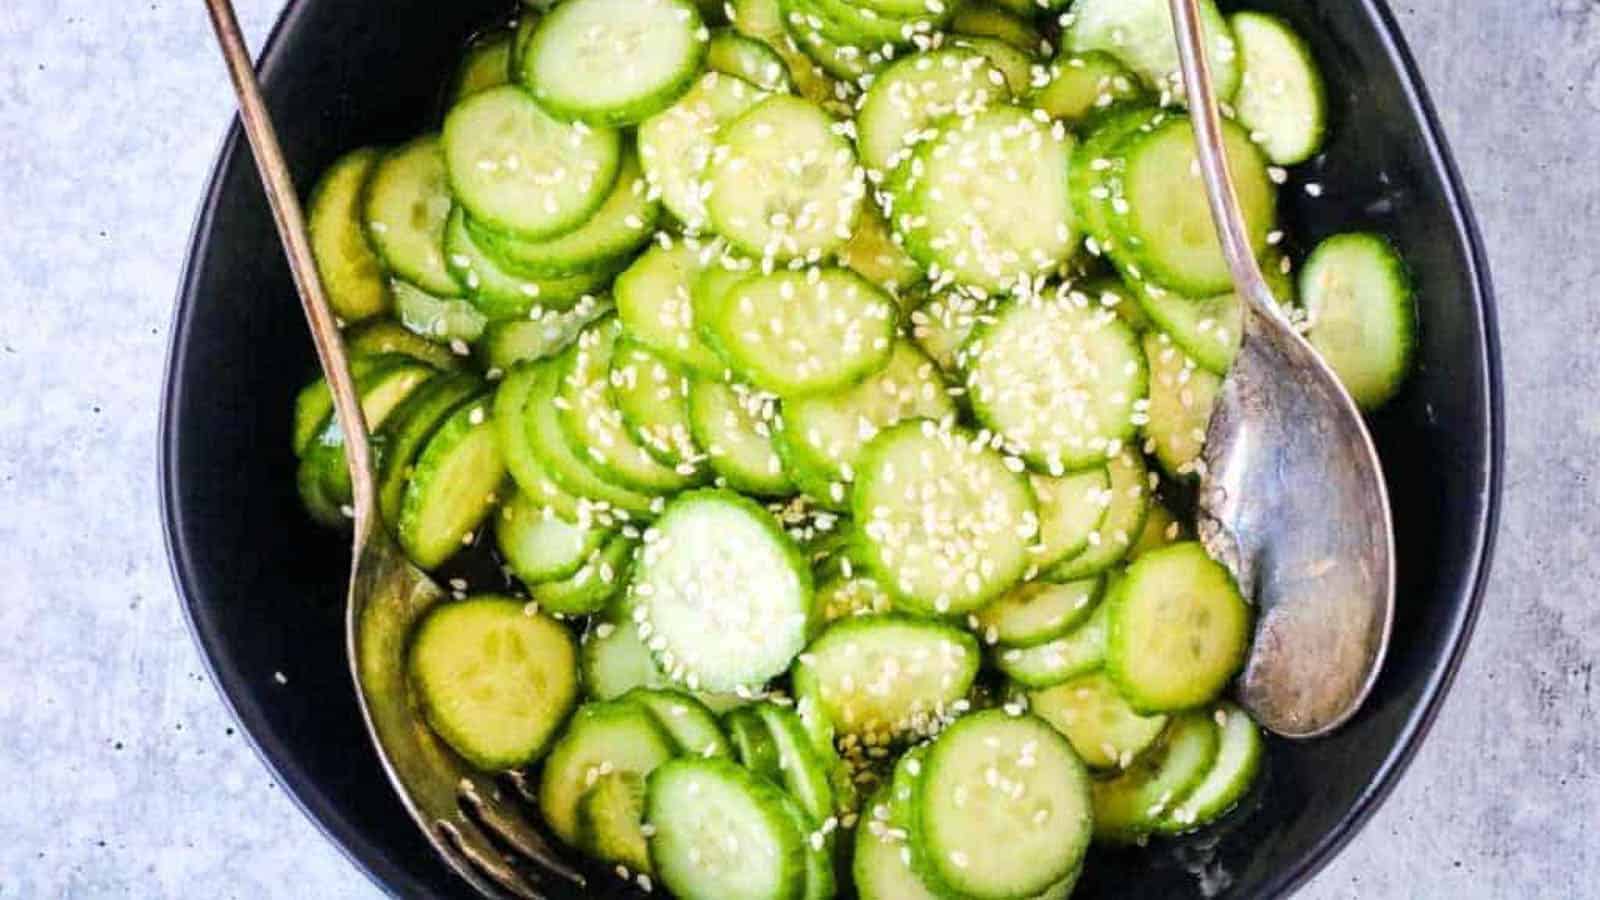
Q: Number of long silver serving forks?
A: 1